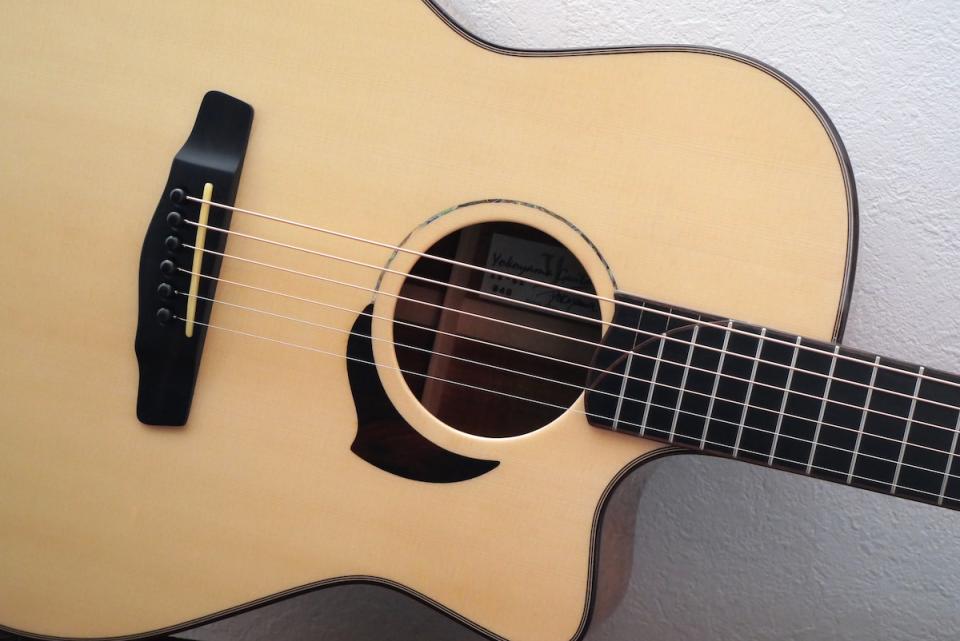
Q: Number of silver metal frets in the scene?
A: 10